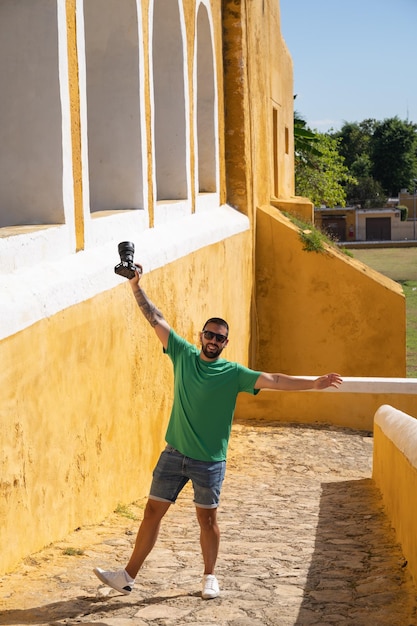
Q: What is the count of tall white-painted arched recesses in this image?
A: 4